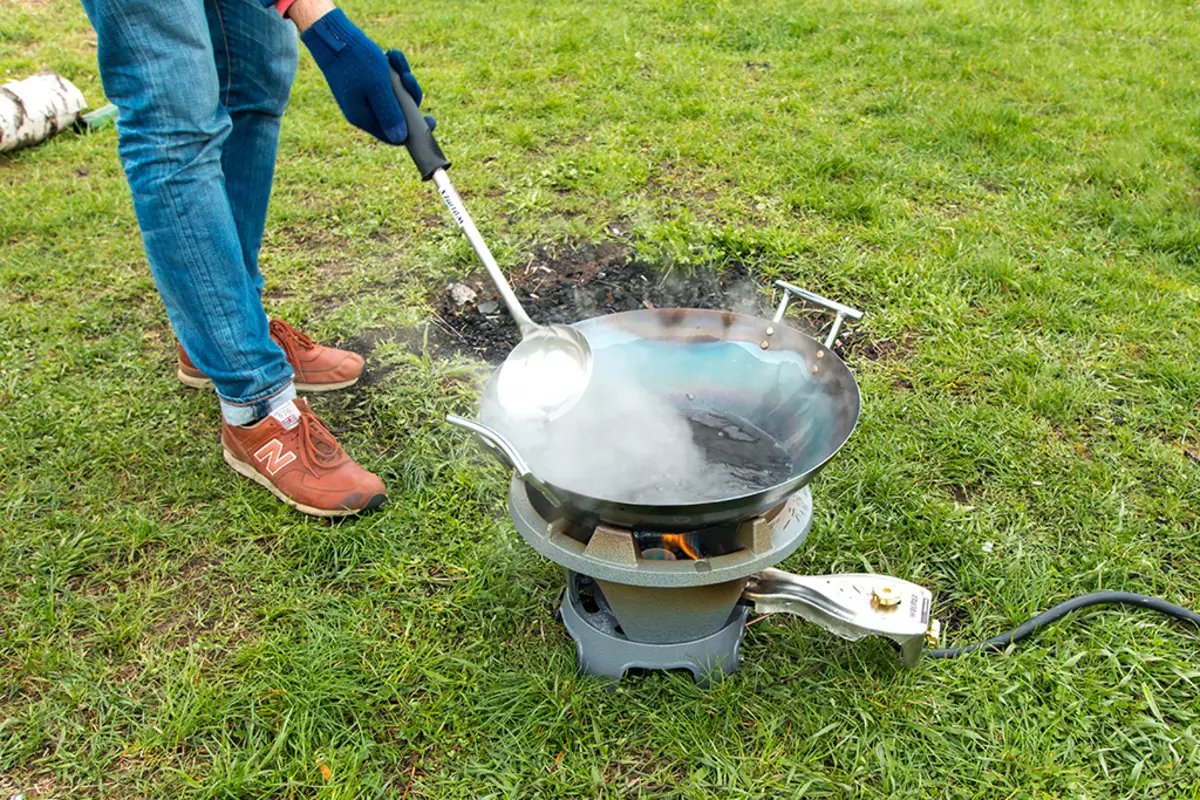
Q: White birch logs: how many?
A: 1